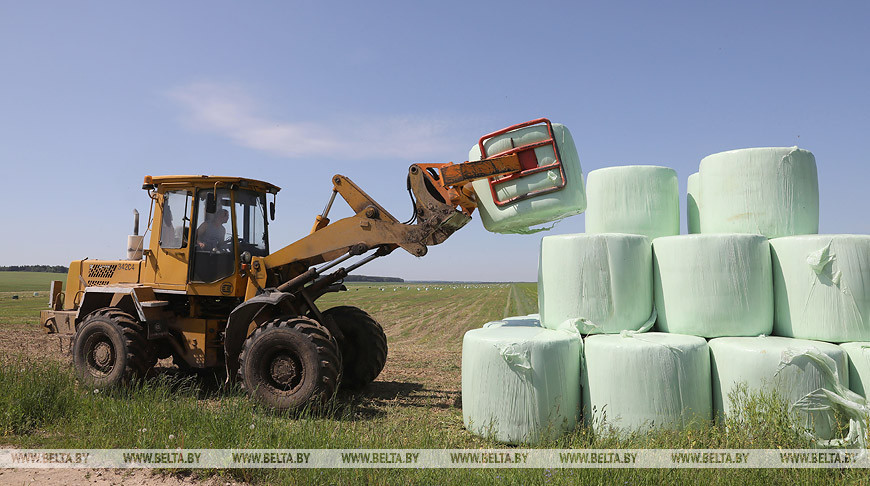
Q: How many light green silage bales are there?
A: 11